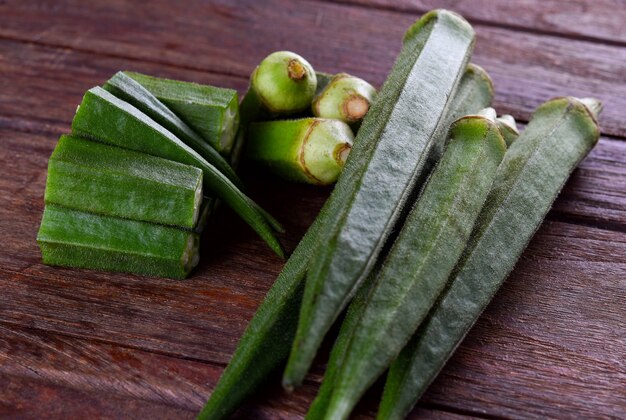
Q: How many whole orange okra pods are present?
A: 0